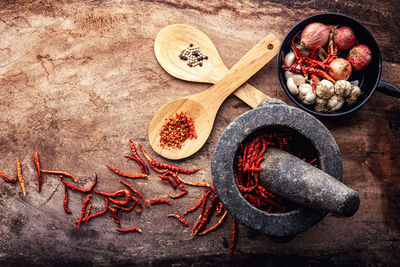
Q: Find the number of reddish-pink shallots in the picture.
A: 4